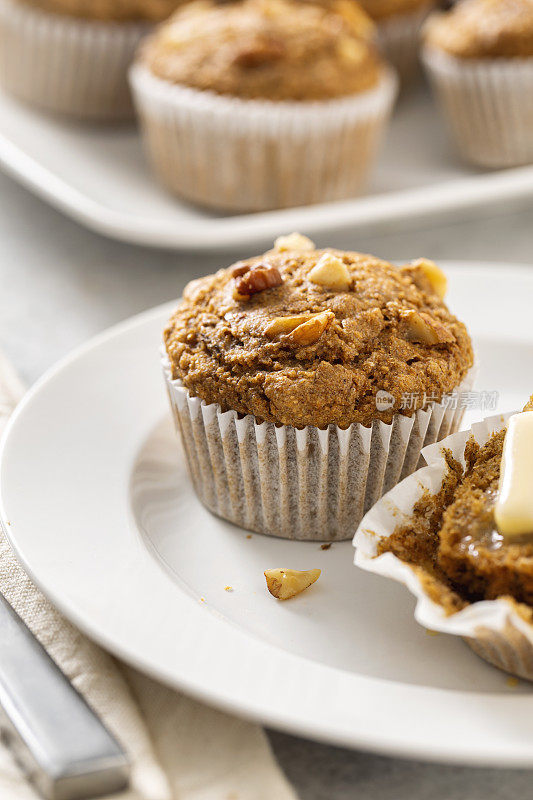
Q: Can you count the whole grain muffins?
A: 6